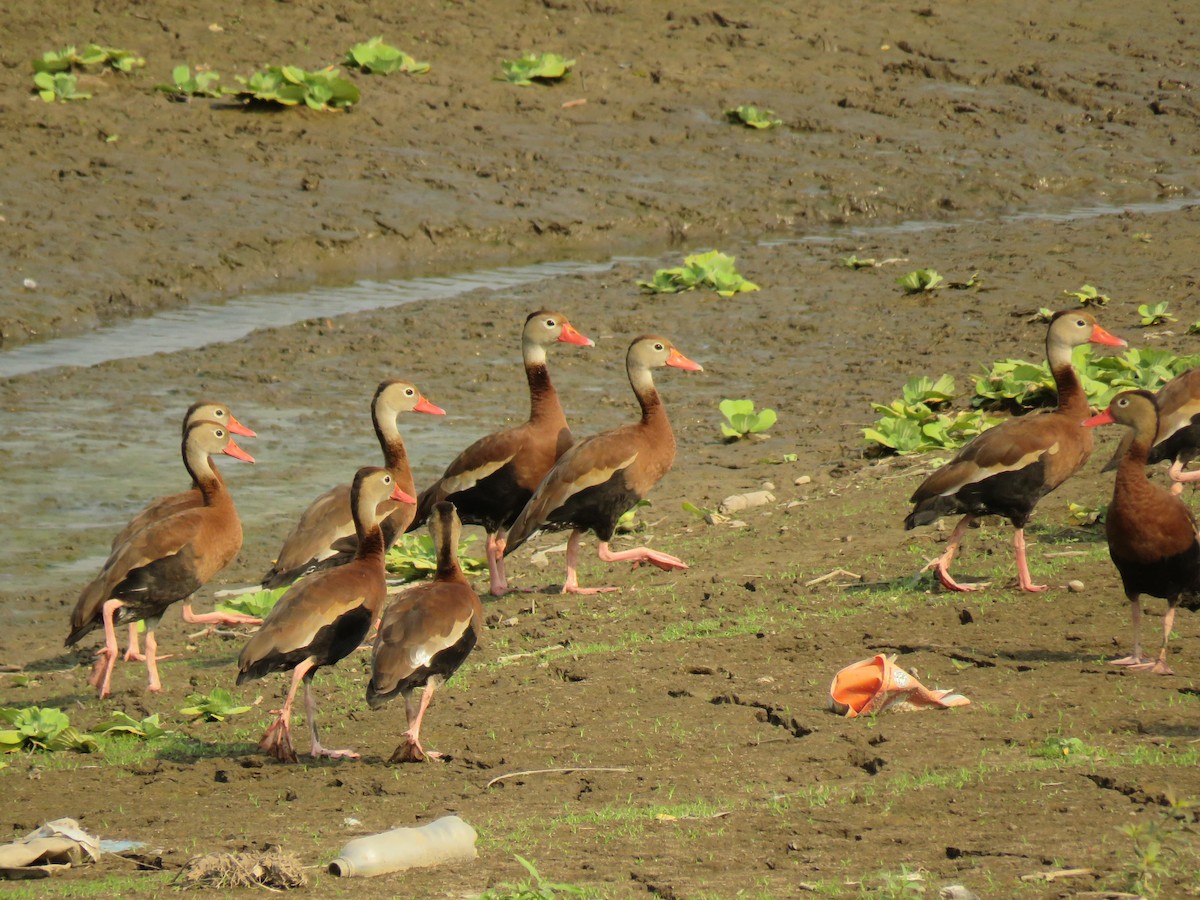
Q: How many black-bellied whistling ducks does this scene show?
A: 10